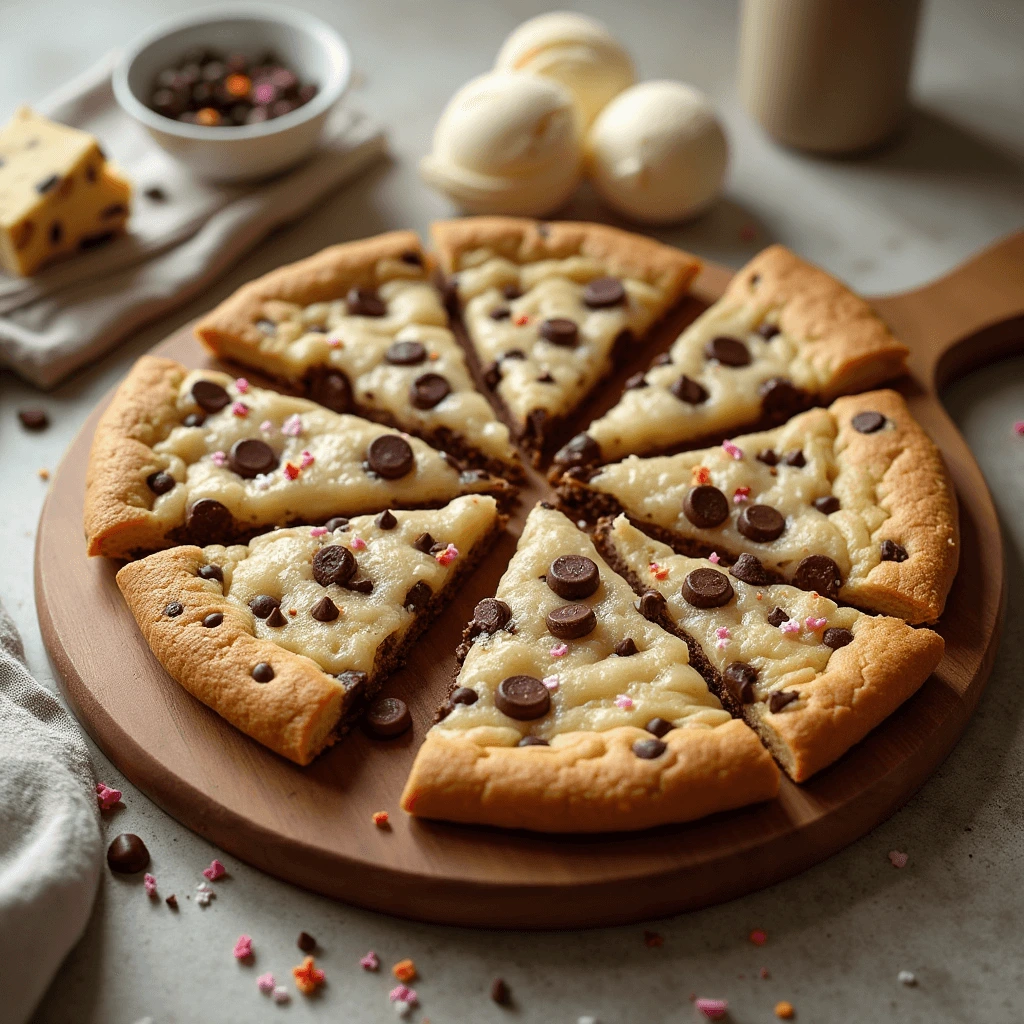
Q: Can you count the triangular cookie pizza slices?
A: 8